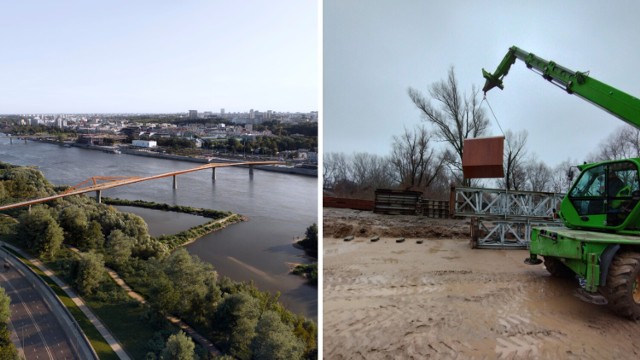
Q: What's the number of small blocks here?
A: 4